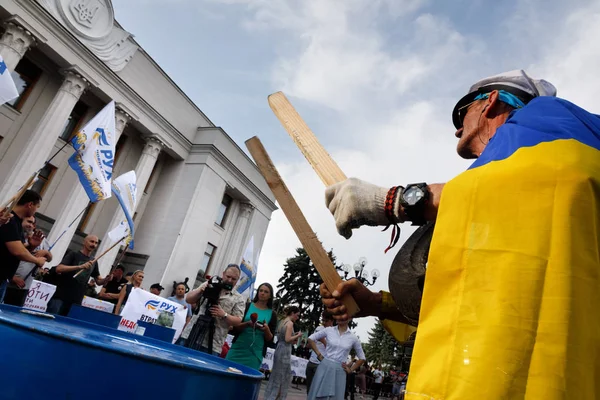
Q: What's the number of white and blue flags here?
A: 4